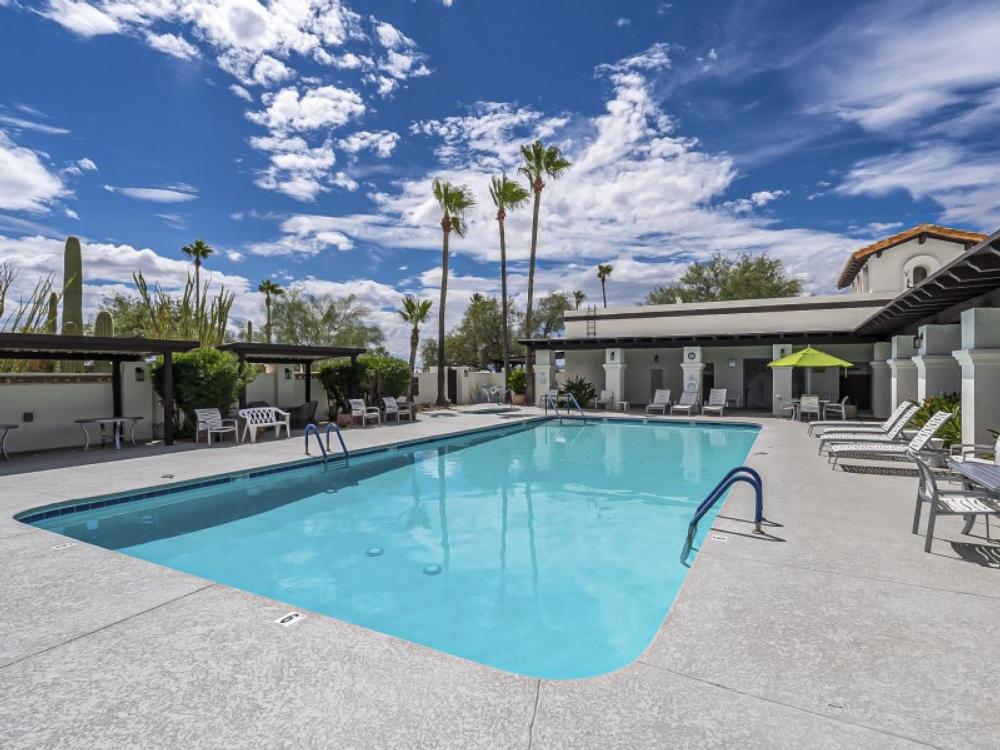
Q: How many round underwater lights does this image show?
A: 2